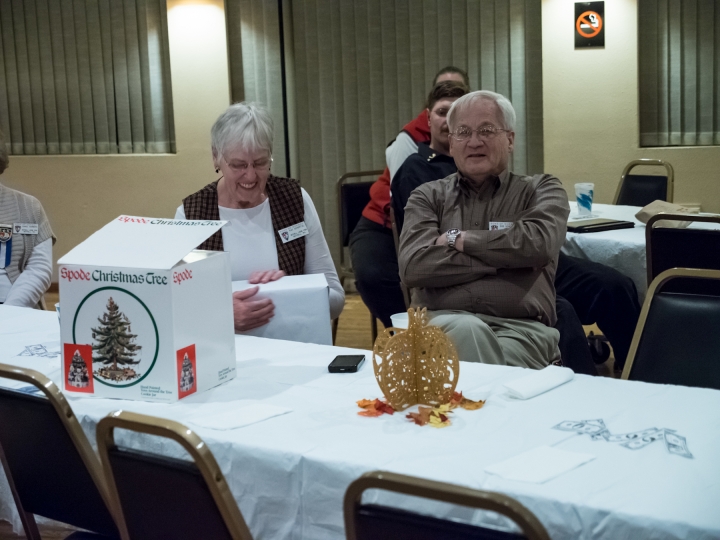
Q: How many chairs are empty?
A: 6